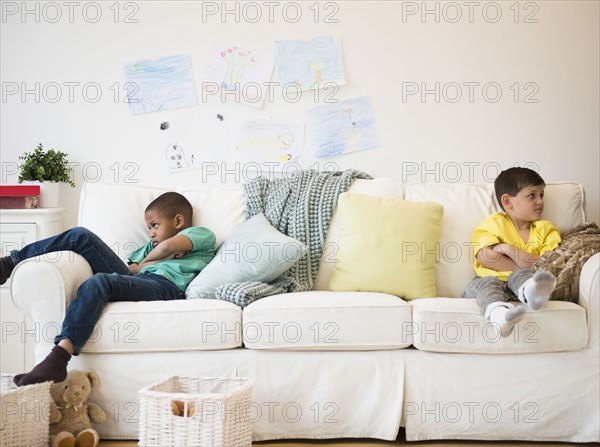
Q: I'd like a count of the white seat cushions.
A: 3